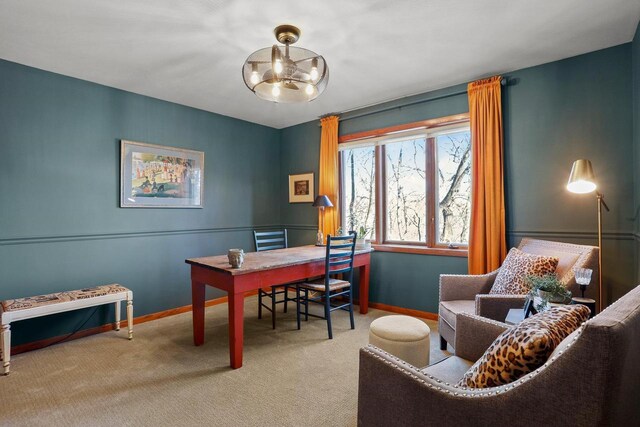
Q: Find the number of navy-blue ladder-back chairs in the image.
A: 2